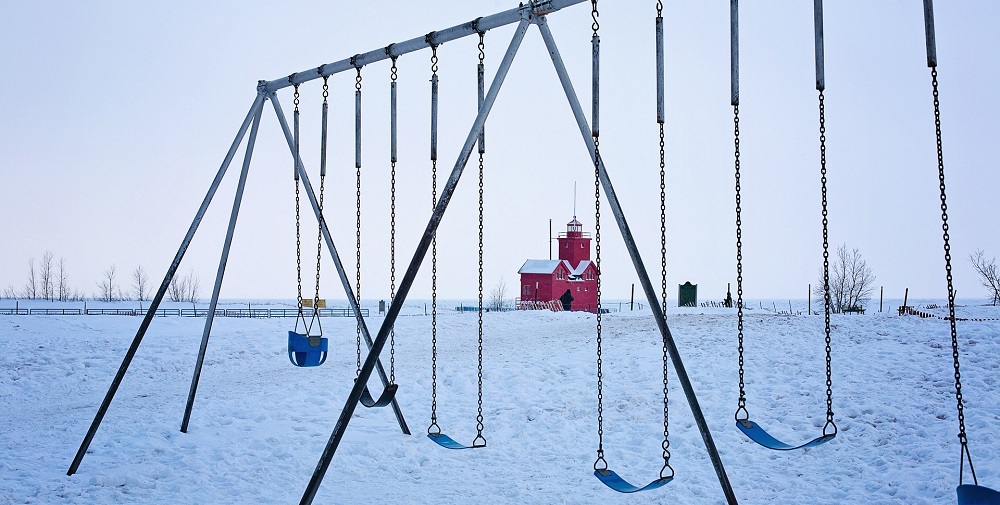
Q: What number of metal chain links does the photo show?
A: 11